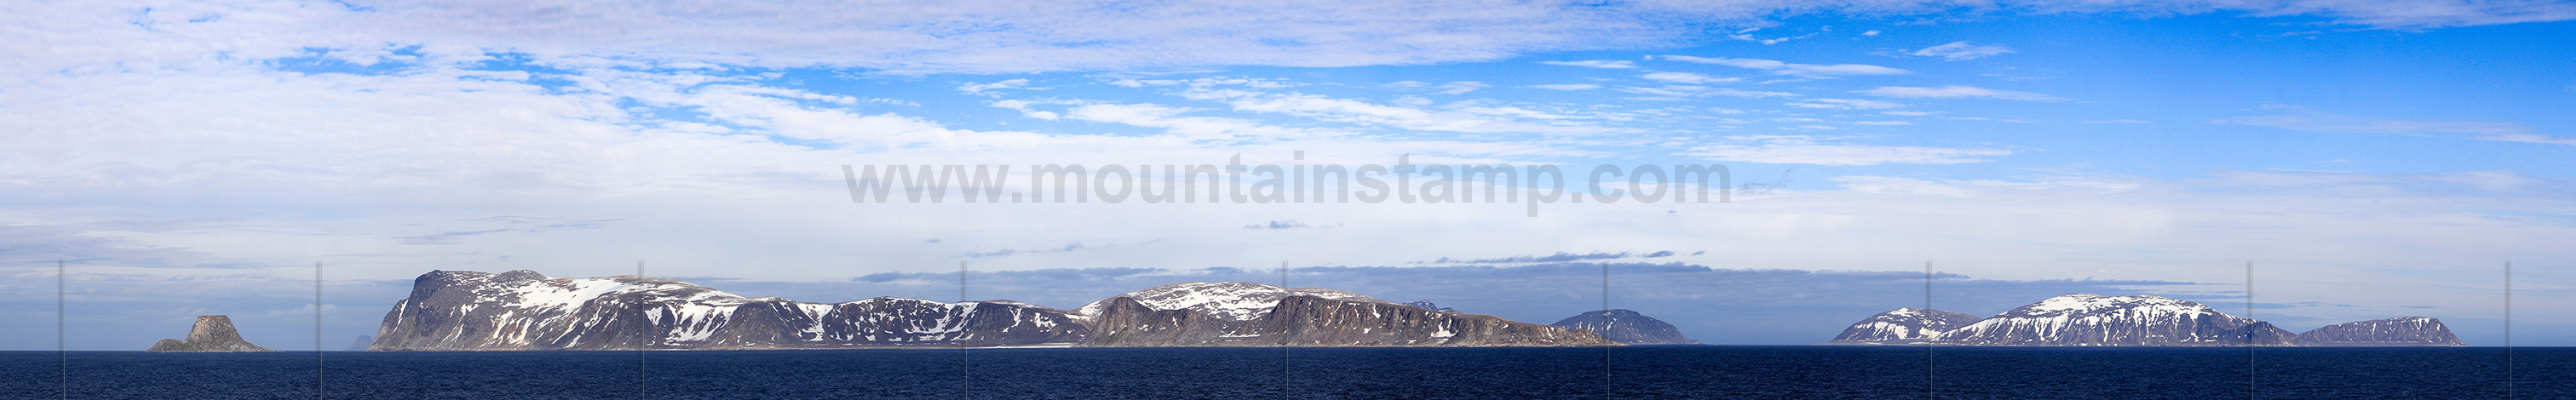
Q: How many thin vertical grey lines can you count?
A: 9